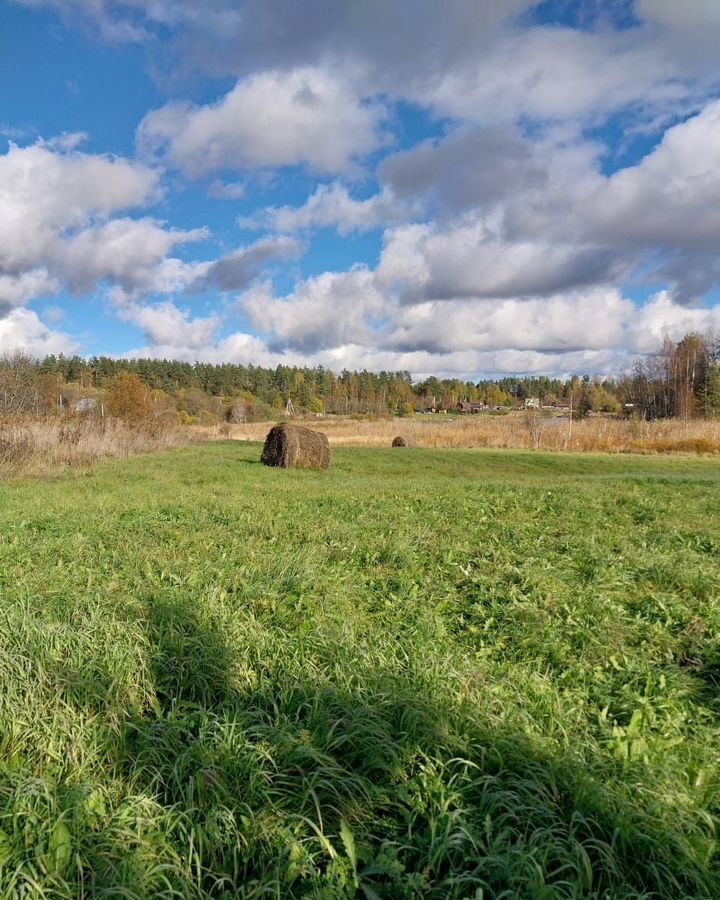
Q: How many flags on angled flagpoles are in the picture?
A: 0